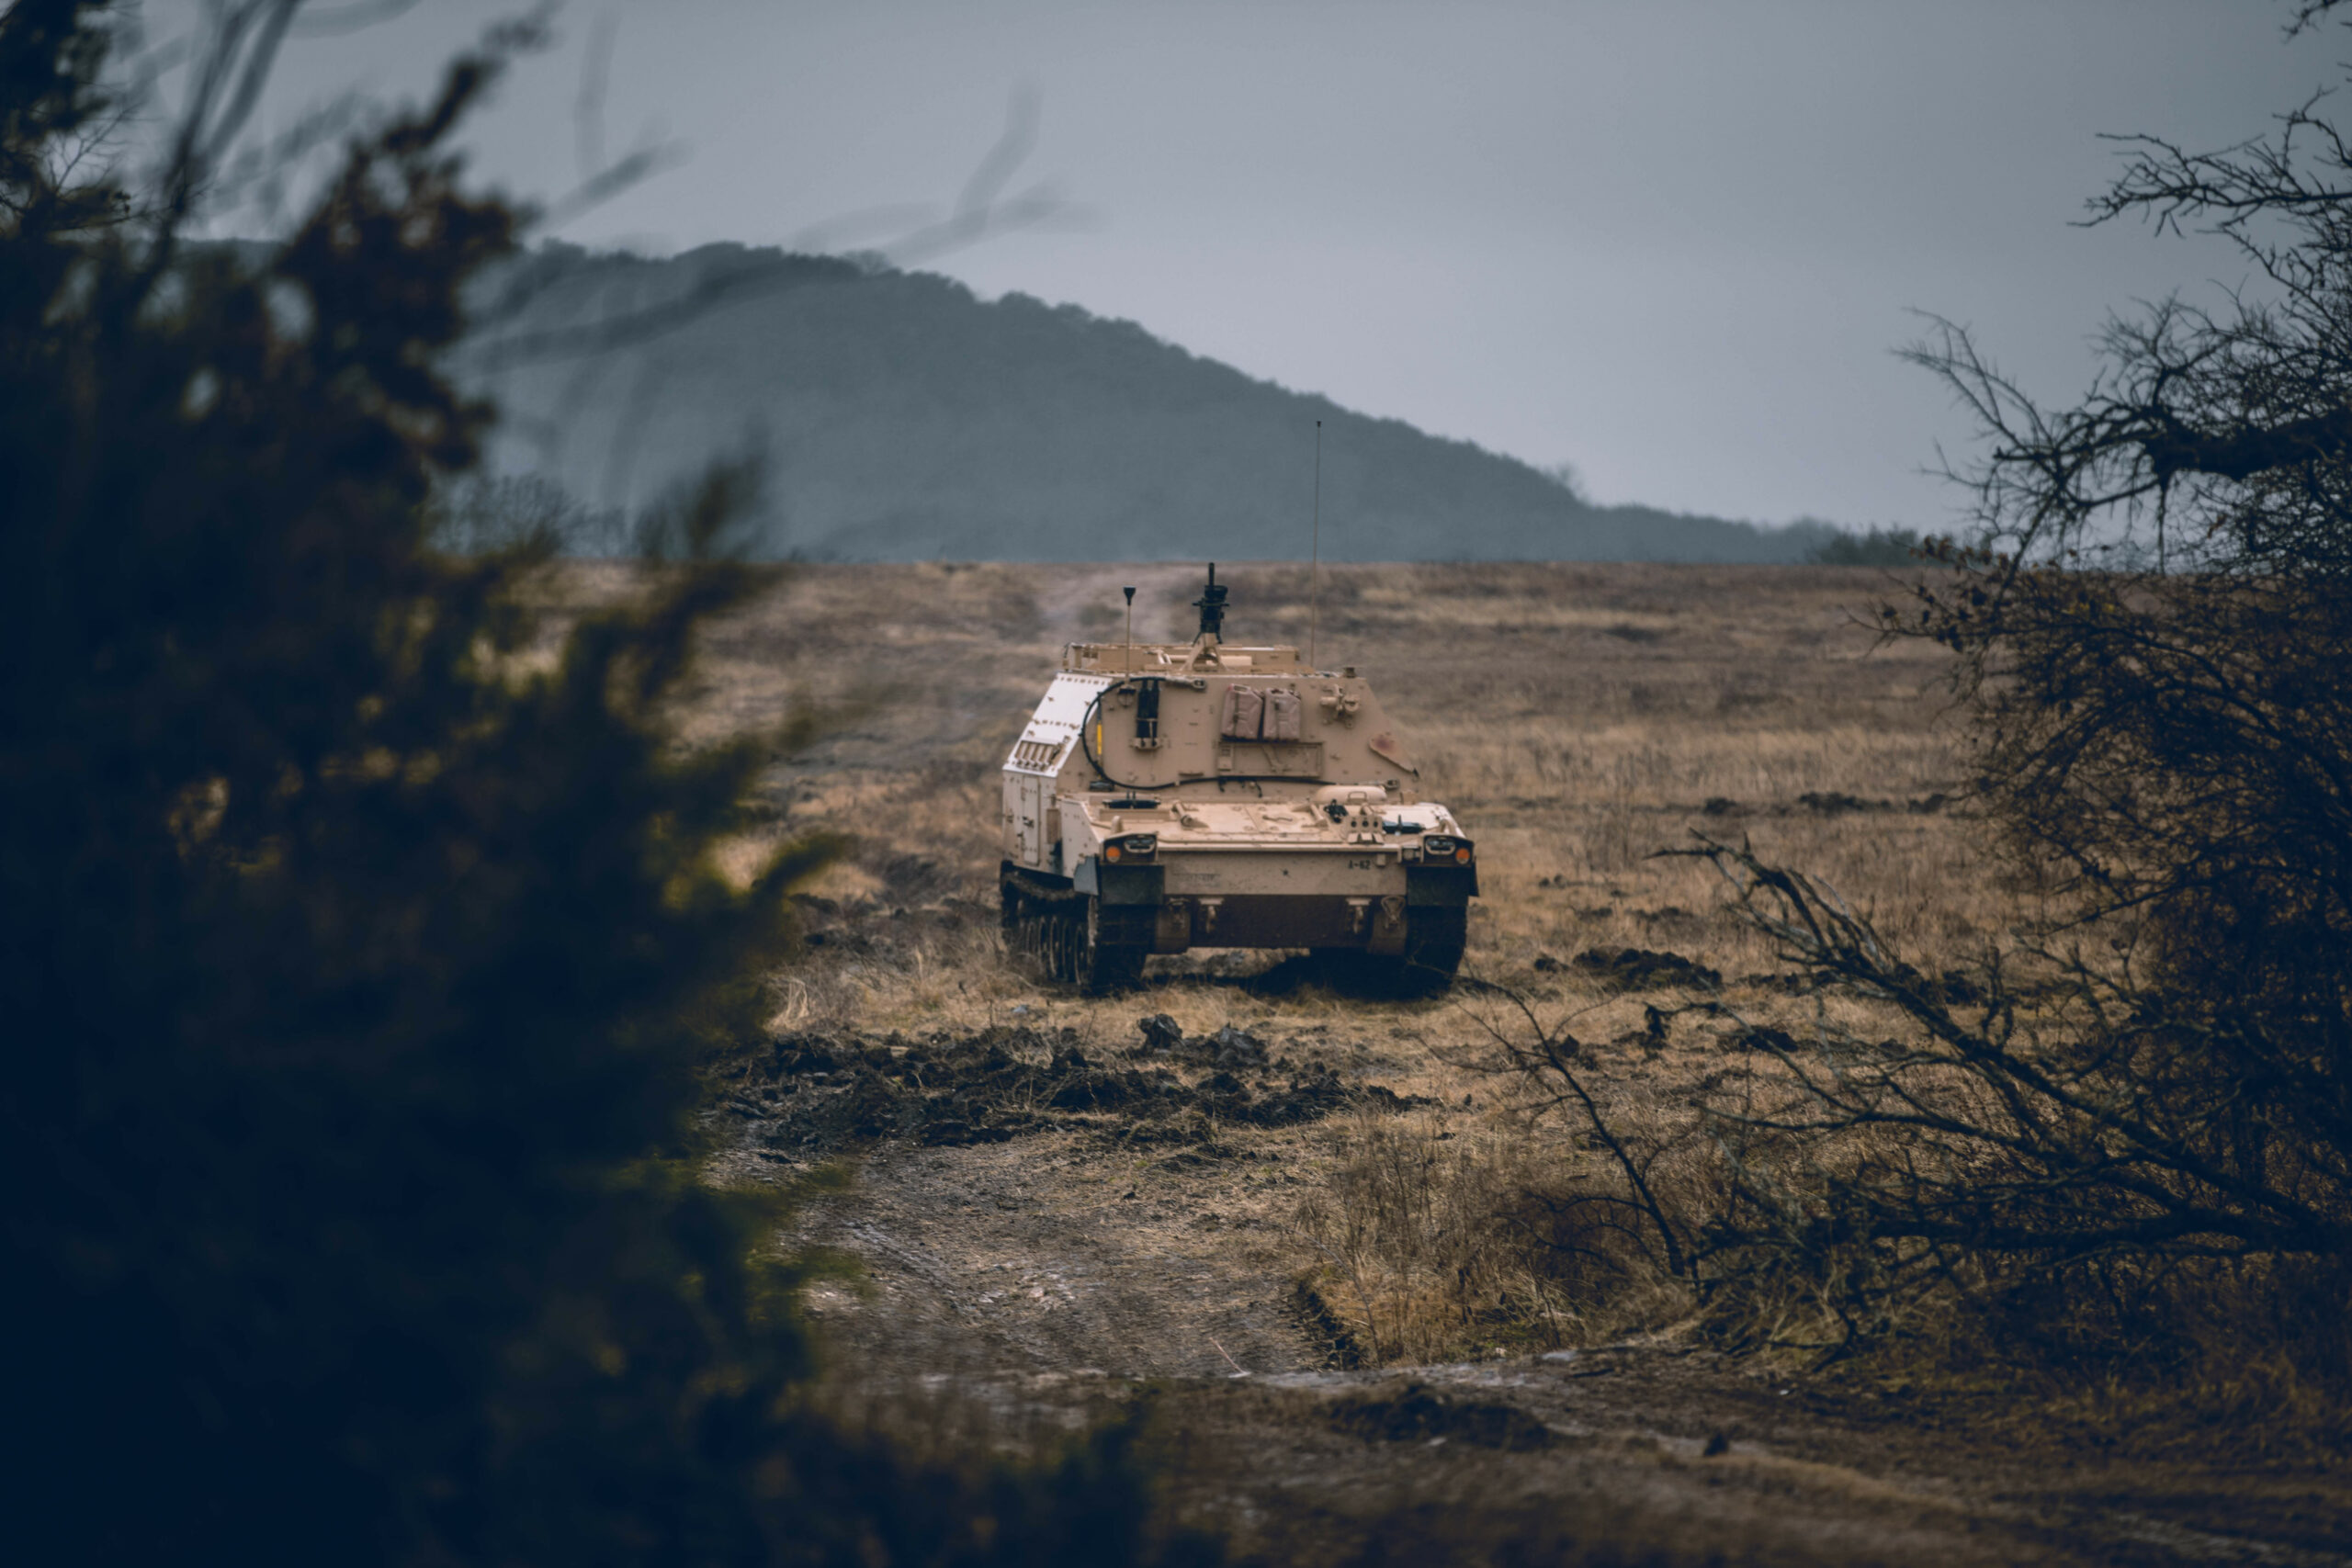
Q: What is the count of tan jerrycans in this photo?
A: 2